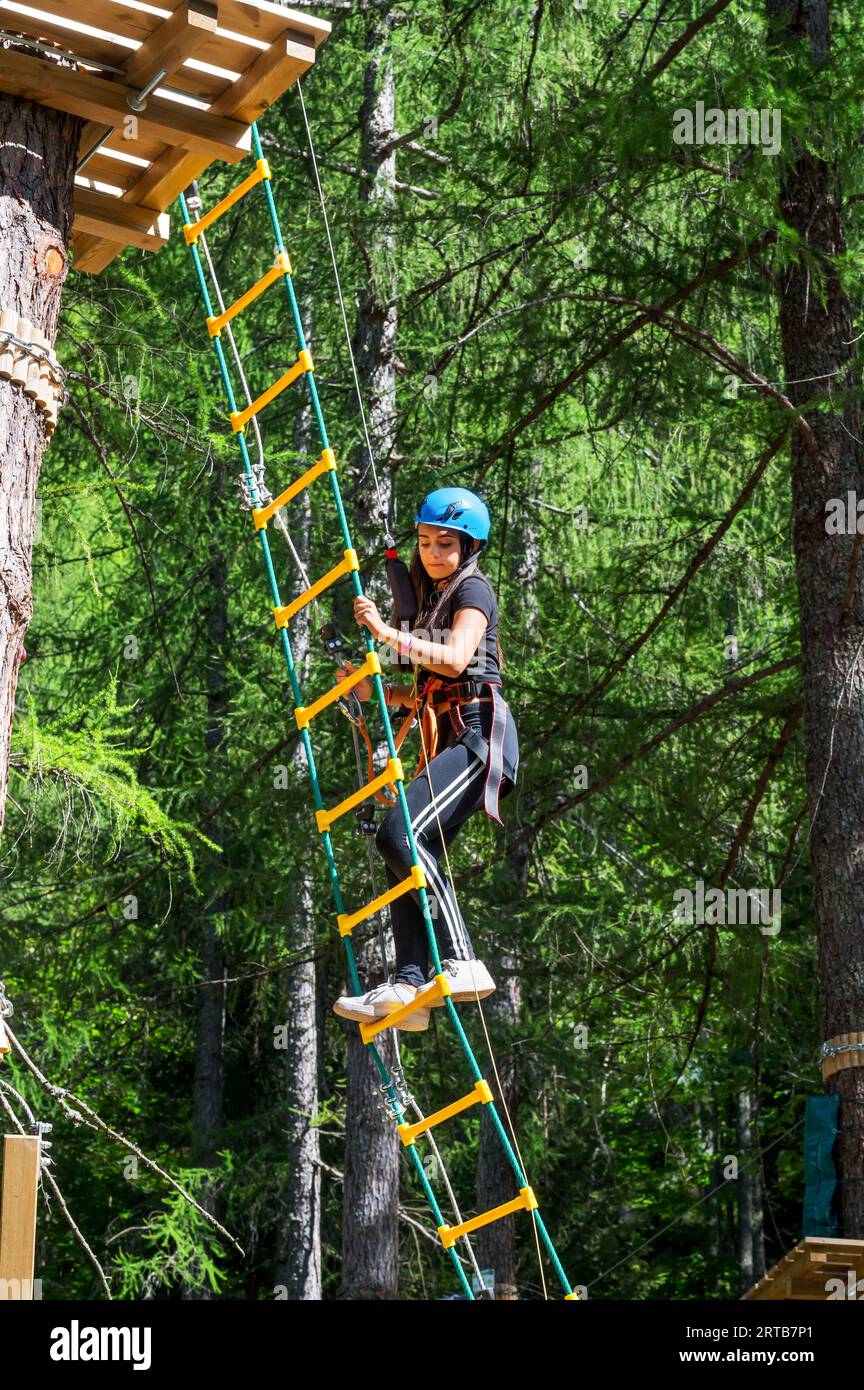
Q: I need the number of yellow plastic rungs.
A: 11